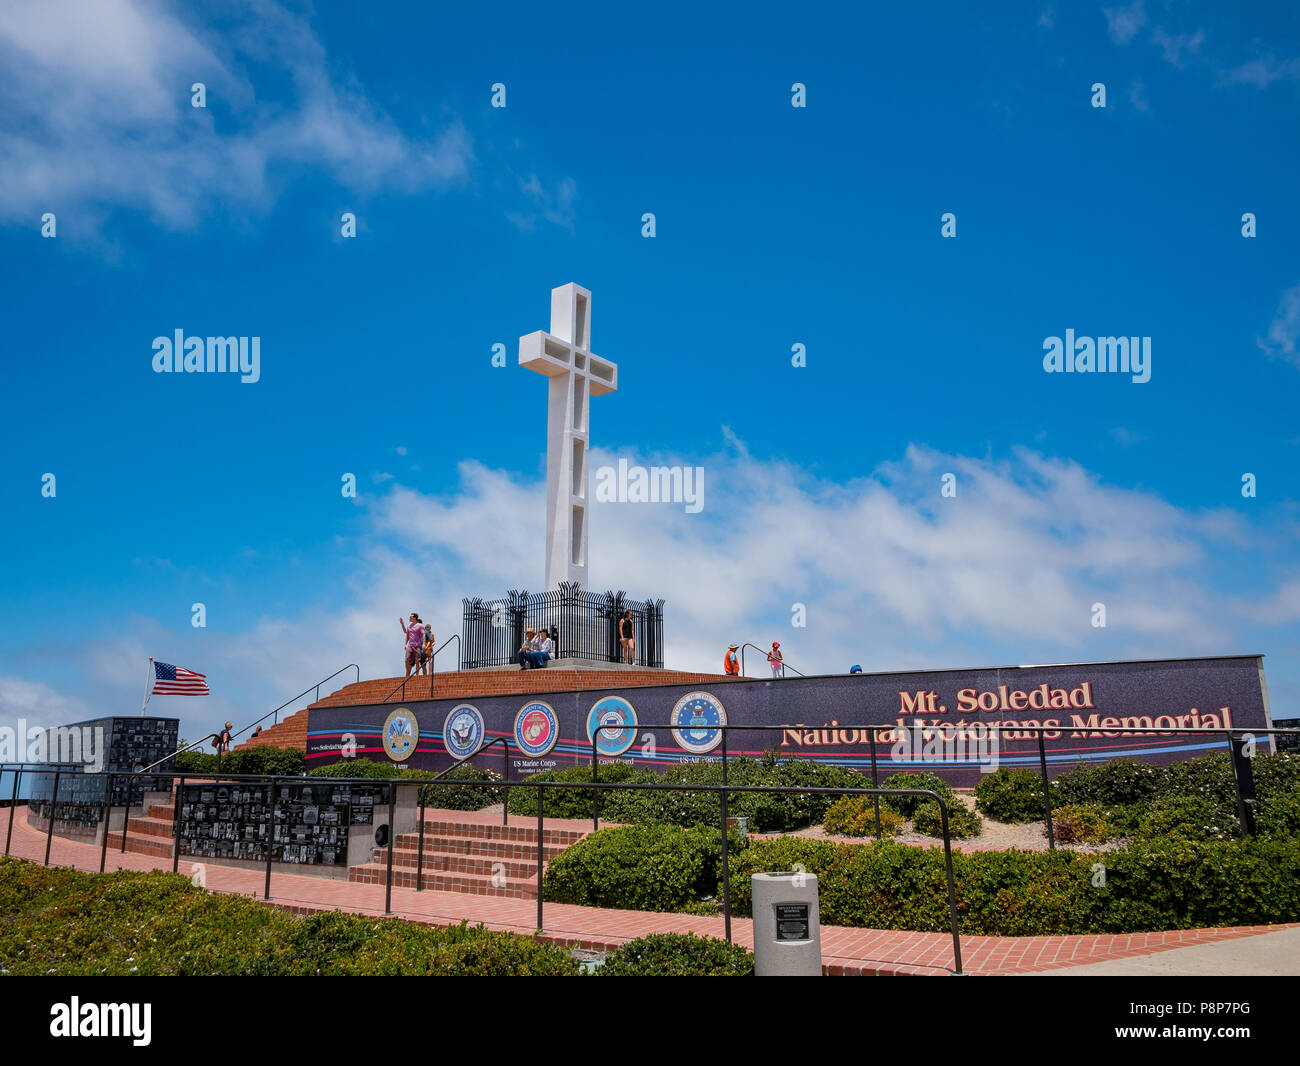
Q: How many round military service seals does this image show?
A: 5